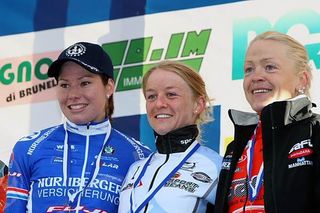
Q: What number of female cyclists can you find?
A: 3